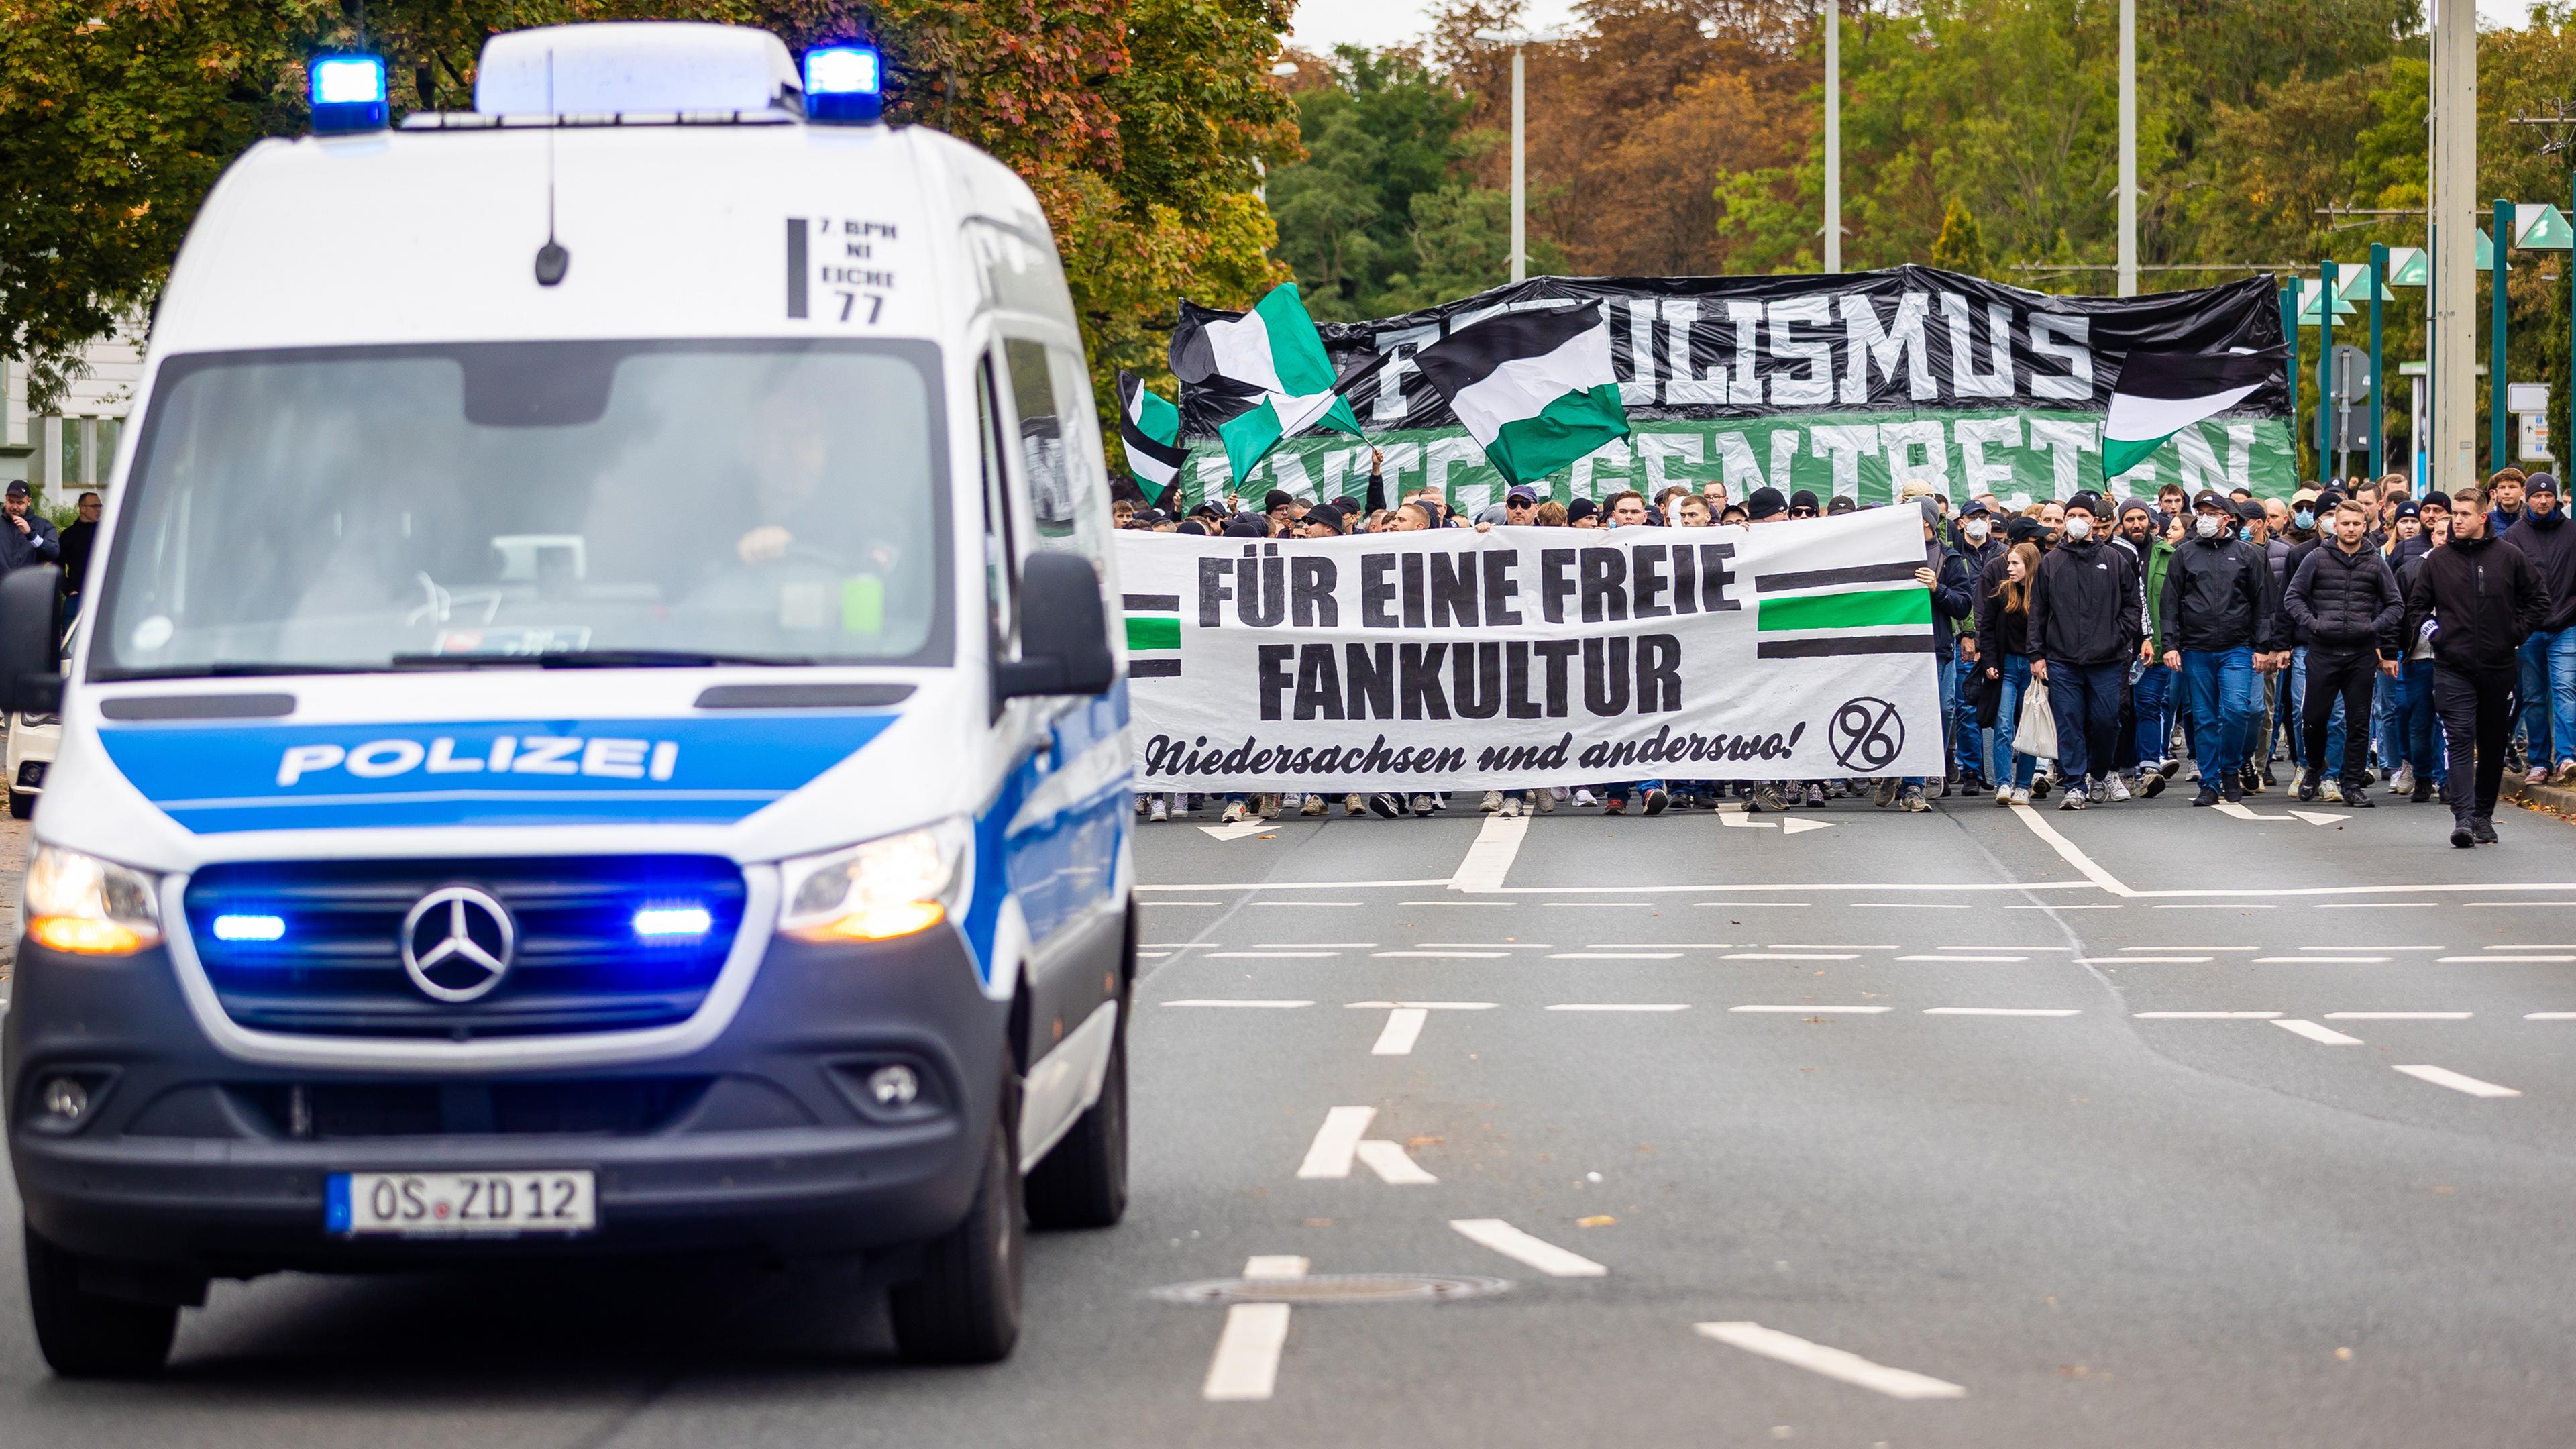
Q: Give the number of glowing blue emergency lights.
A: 4